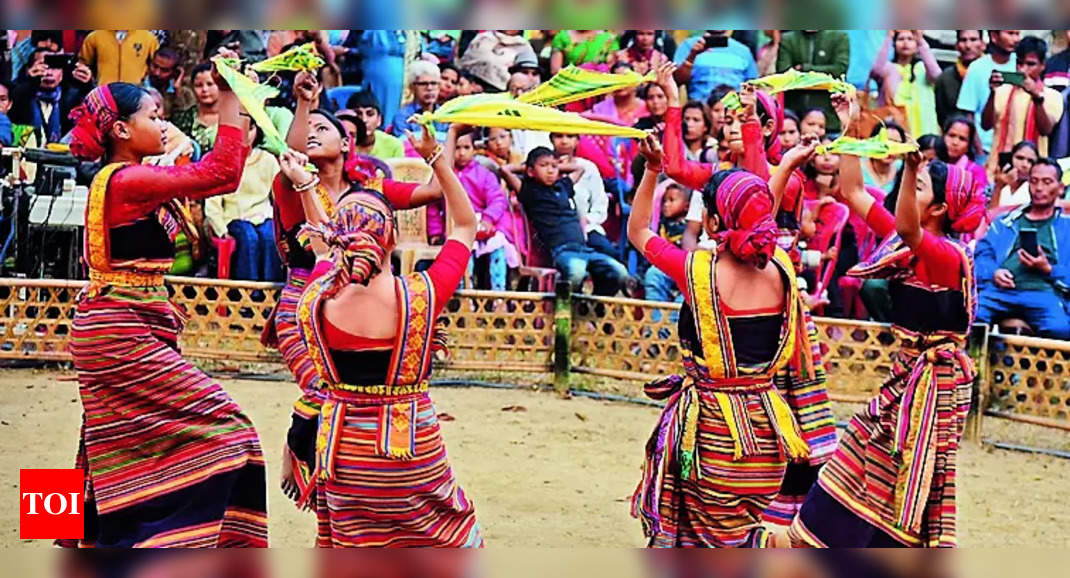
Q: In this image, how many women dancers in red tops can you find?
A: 6